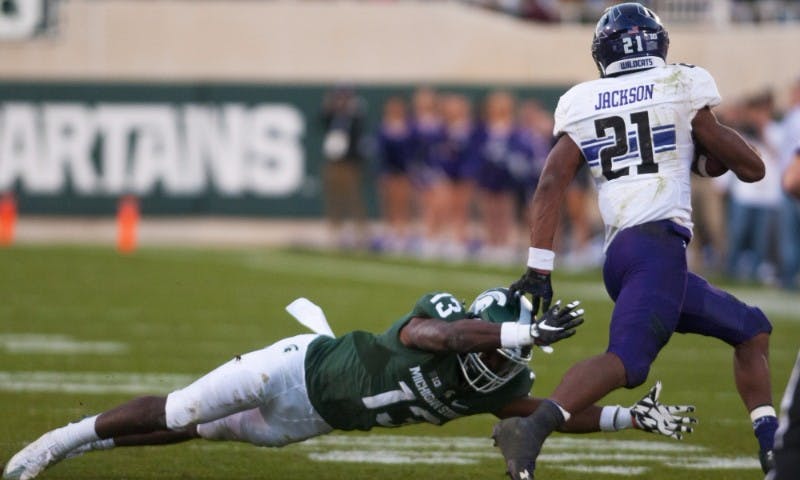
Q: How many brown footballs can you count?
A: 1